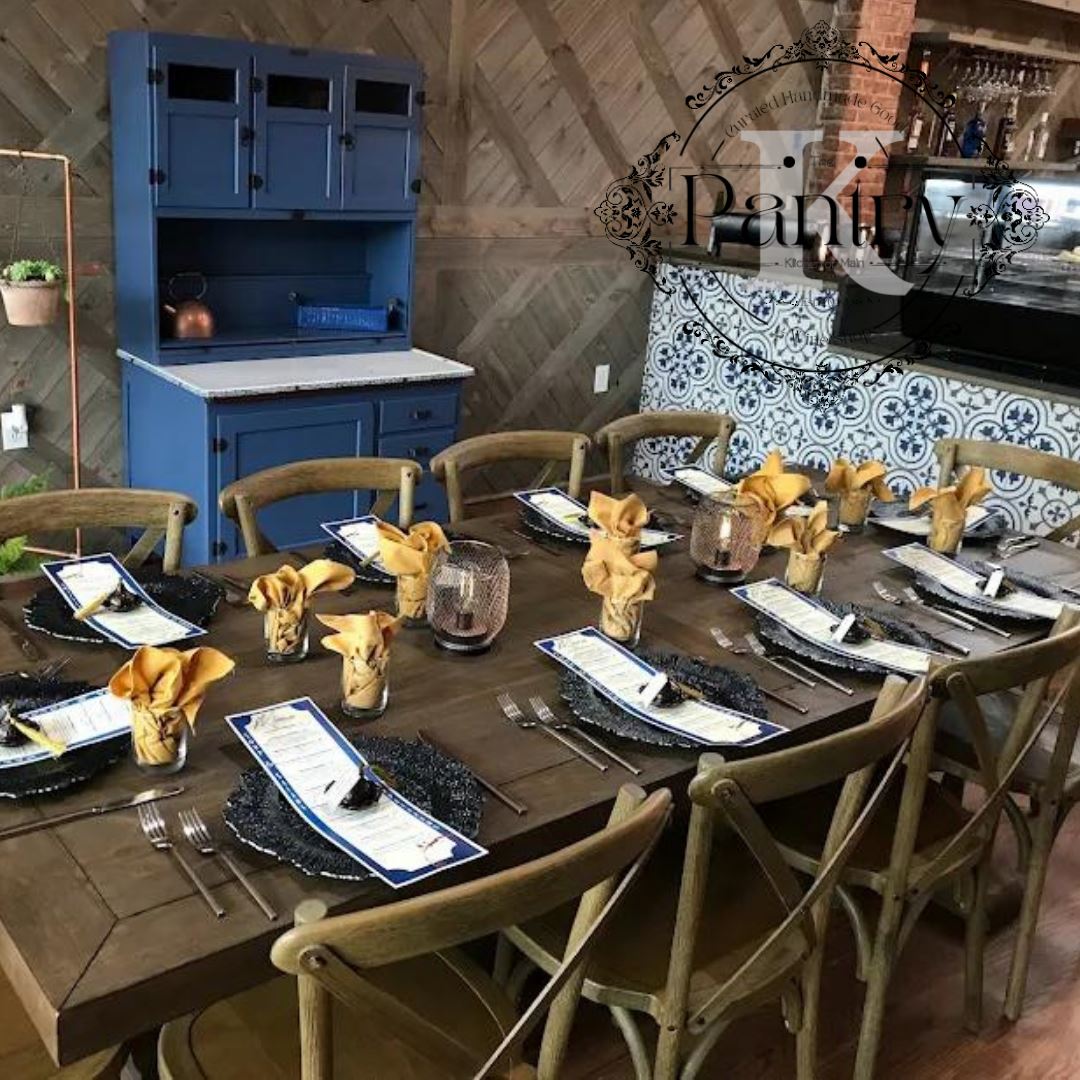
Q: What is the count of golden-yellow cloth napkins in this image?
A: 10